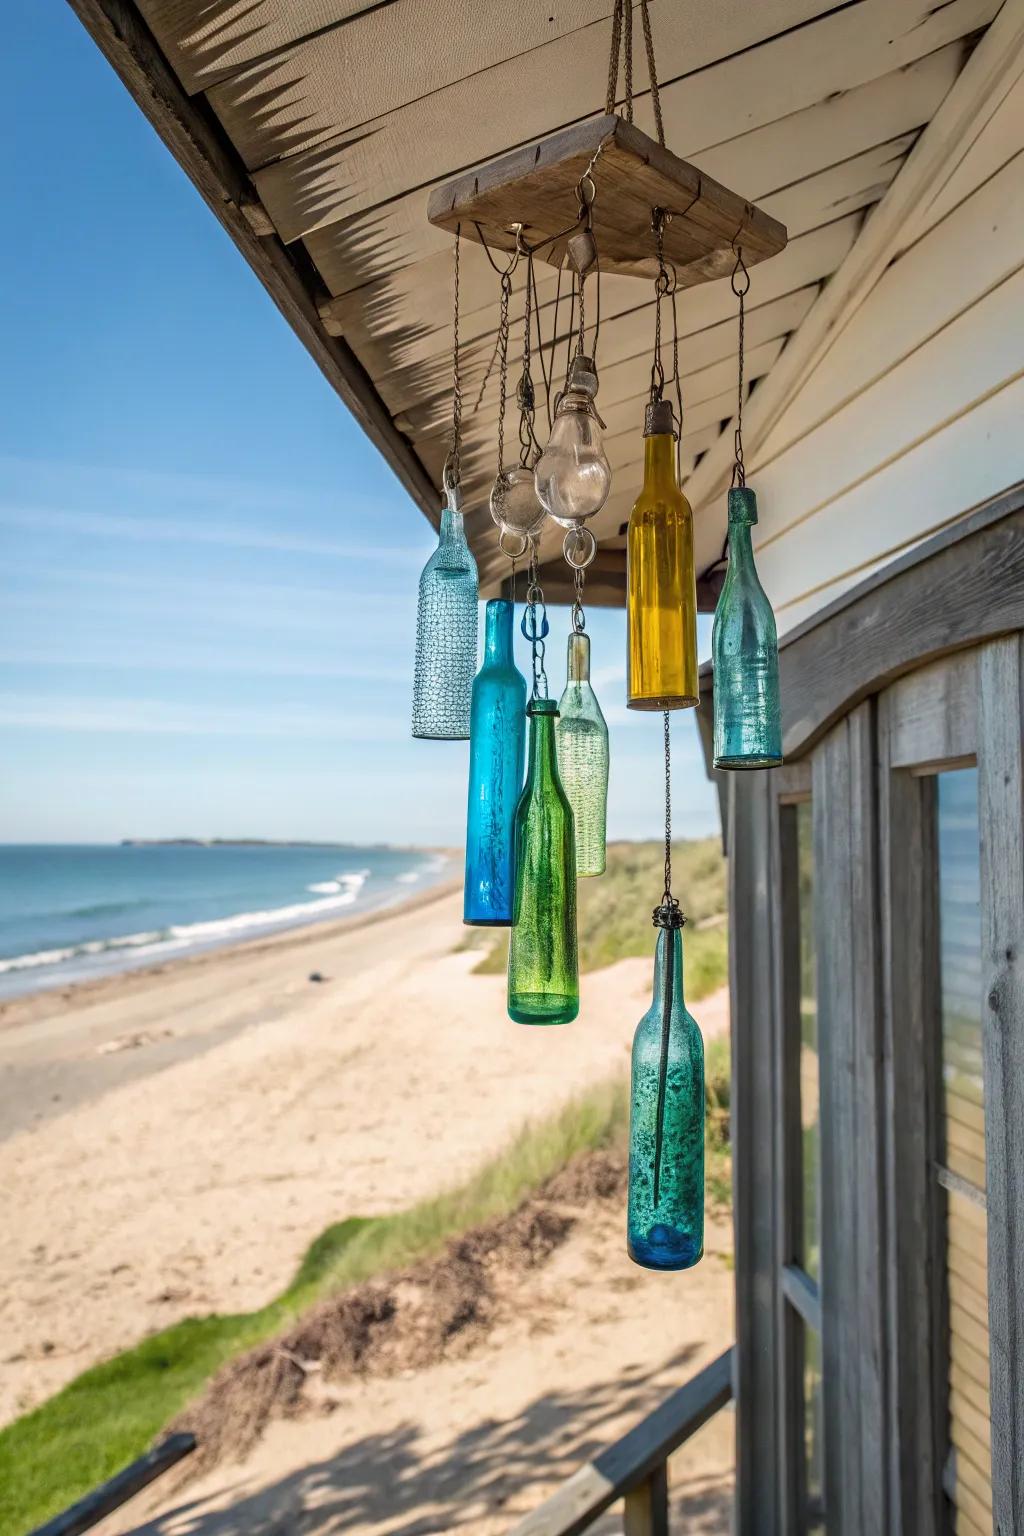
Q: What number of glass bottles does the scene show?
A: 7